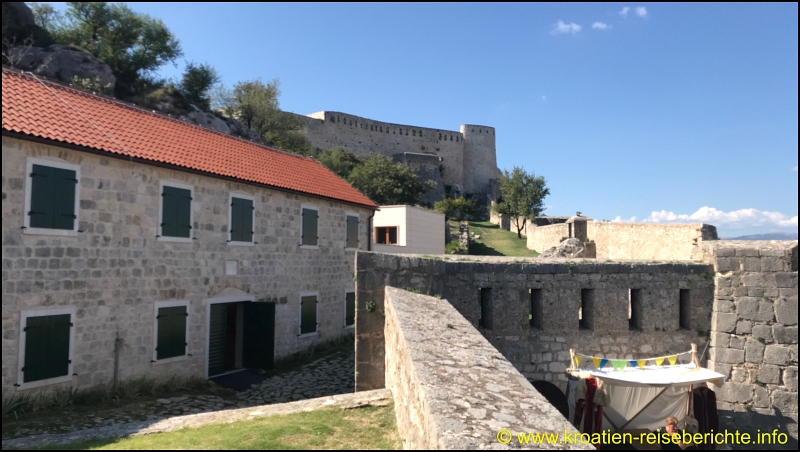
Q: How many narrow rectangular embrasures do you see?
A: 5